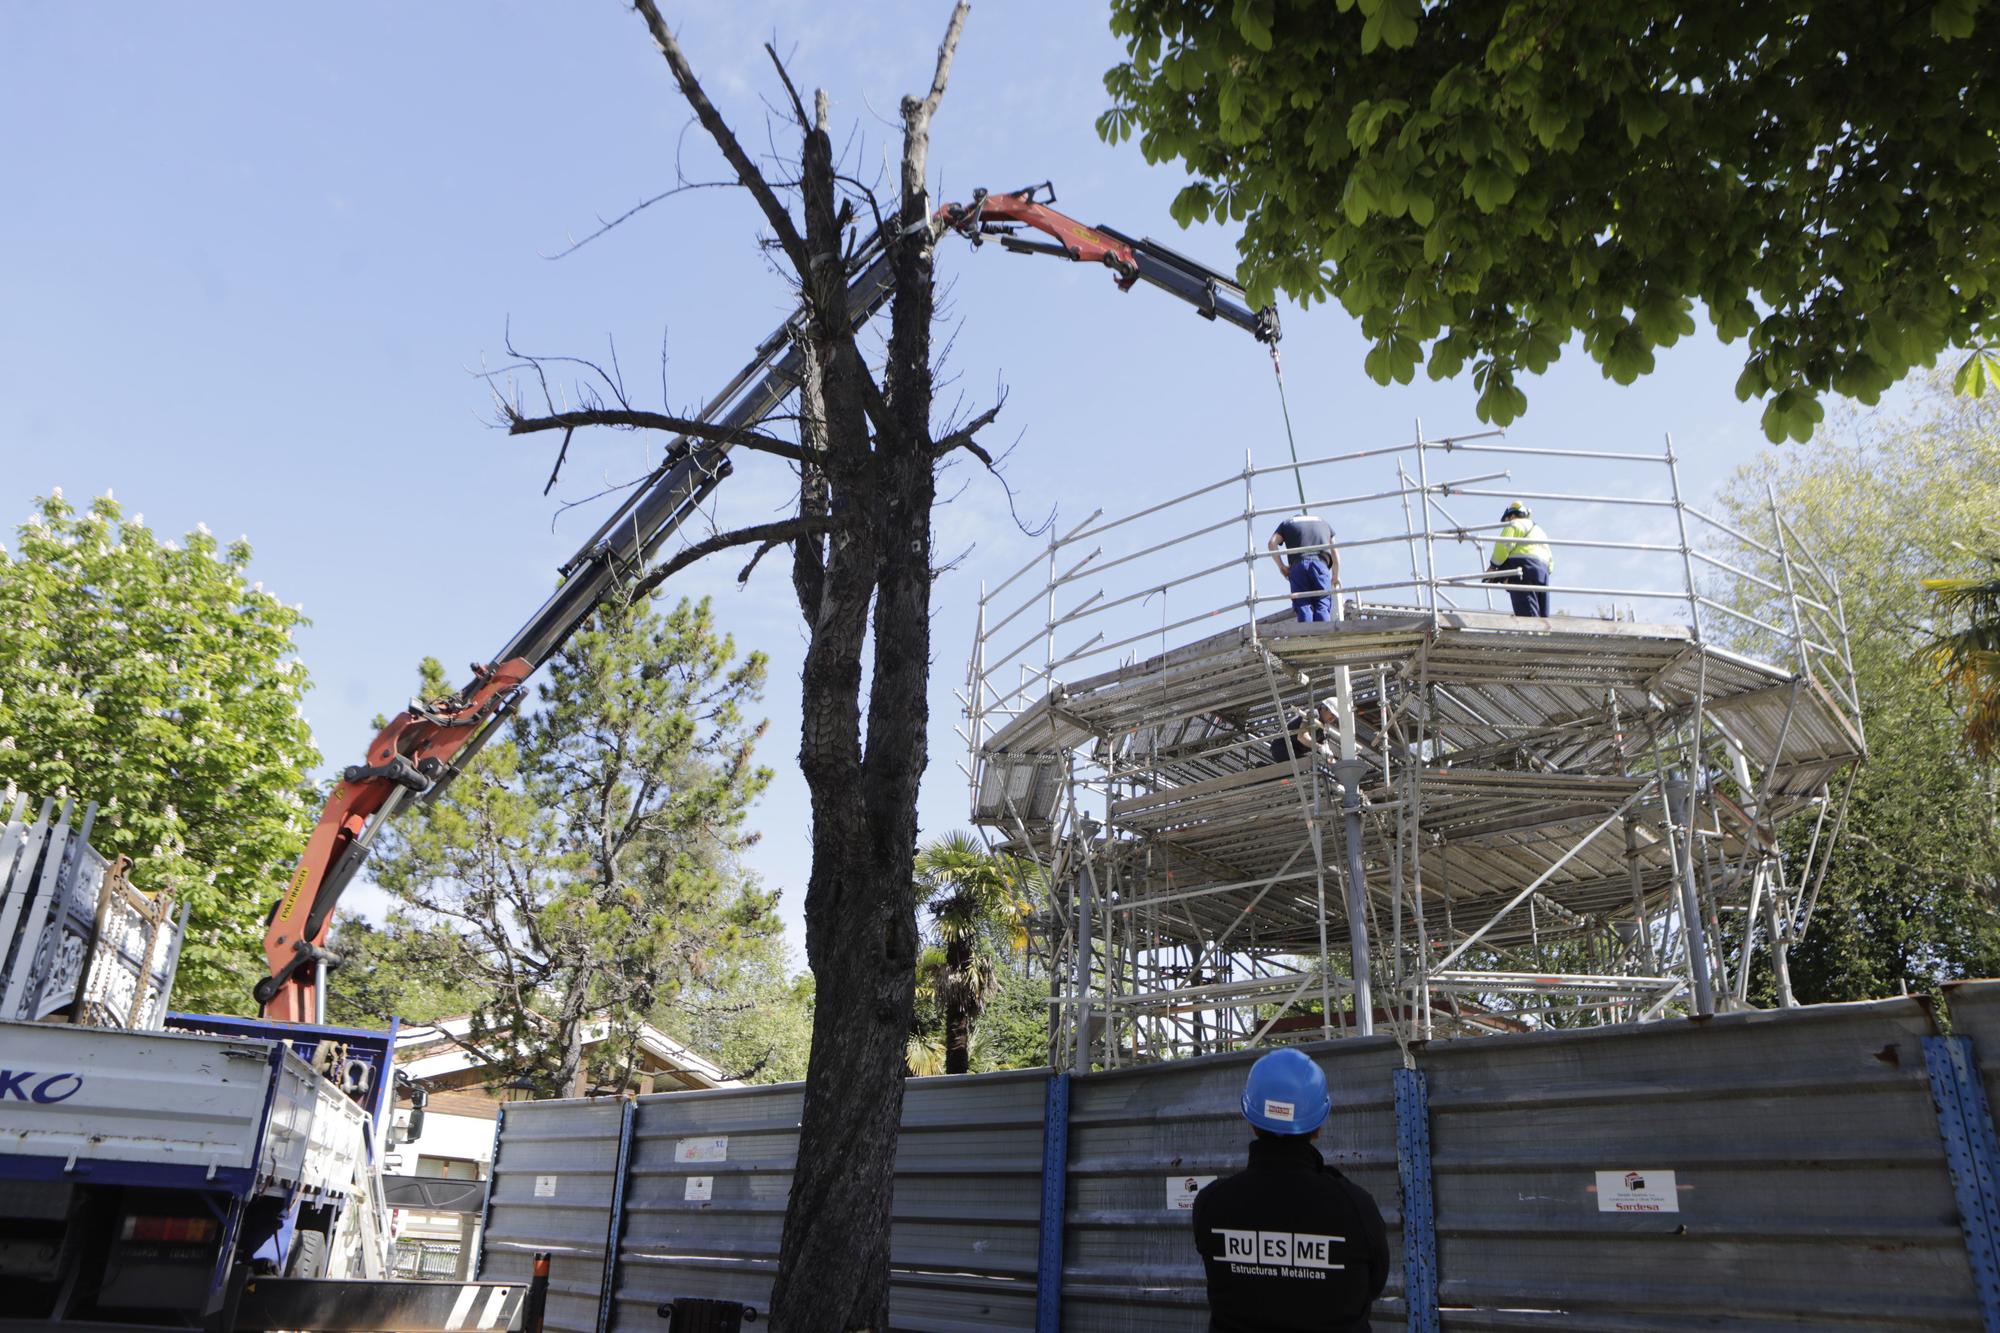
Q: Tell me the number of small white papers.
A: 5